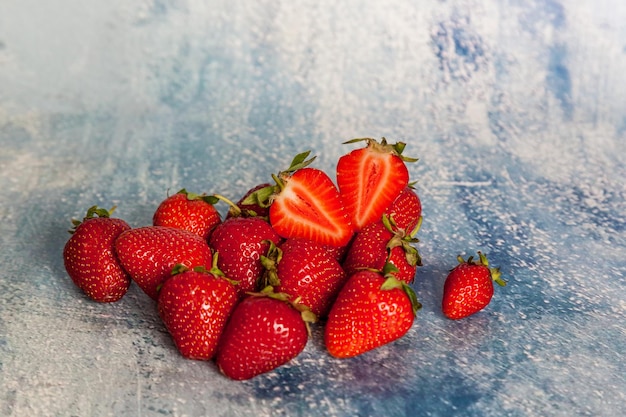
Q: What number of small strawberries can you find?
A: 1